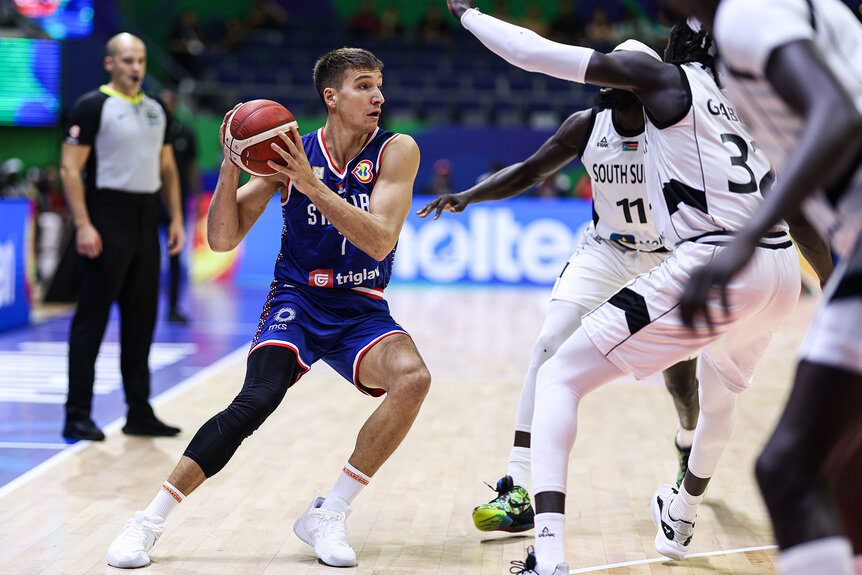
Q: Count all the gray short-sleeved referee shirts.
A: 1